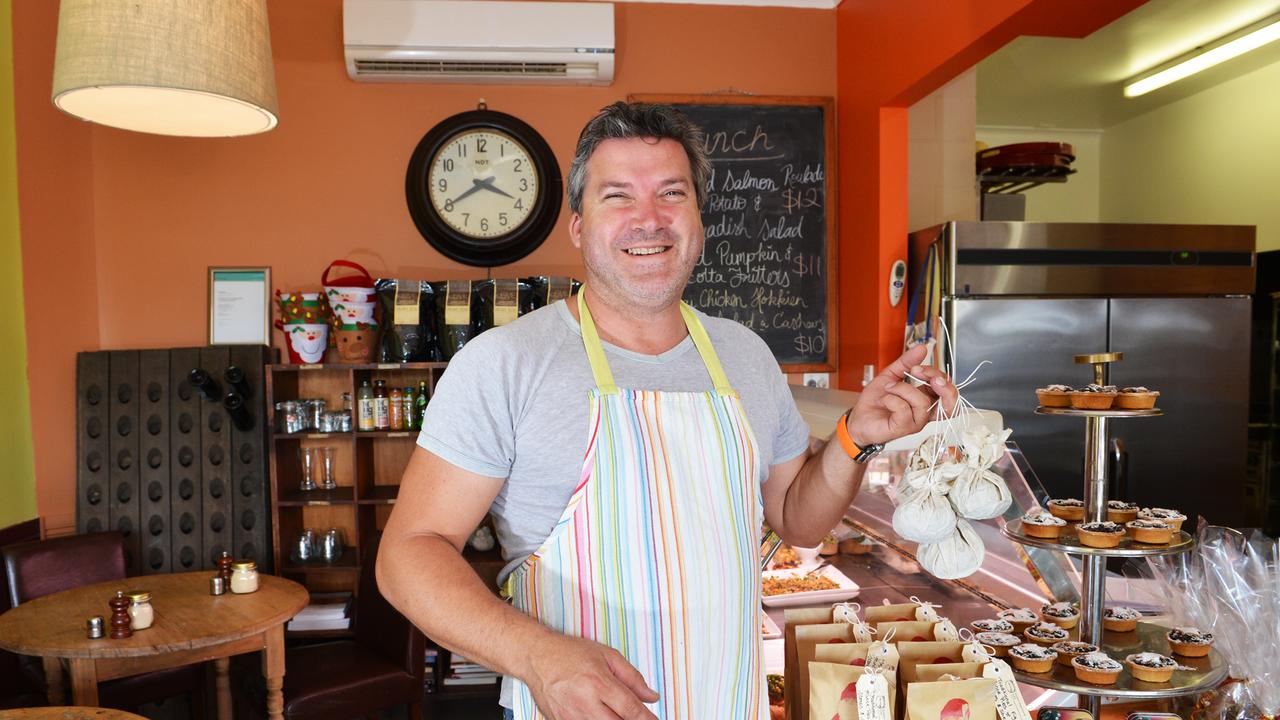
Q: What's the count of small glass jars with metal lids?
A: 2